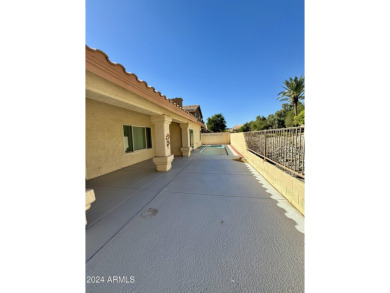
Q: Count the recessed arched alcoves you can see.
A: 0